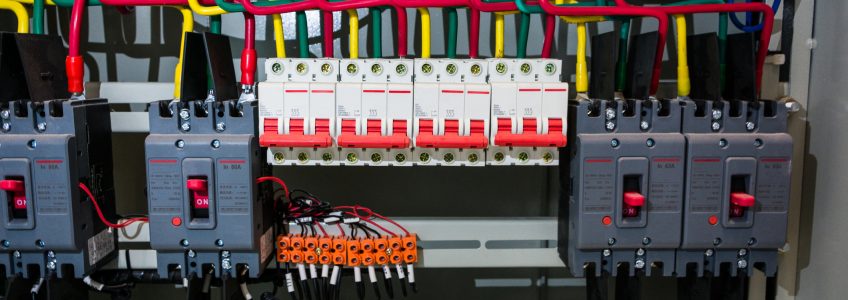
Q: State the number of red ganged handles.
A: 4